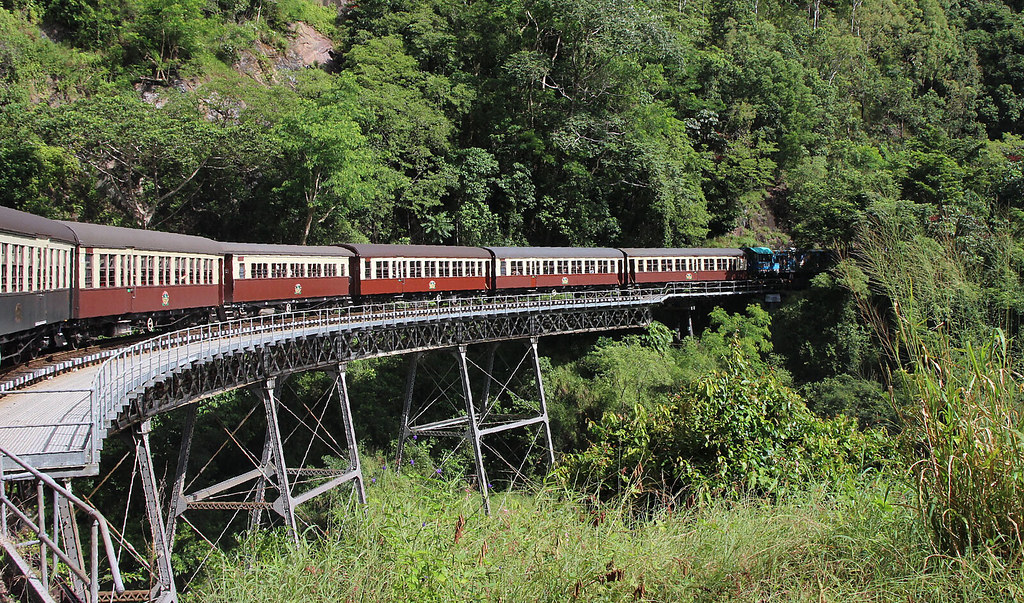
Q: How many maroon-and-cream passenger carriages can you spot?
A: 5